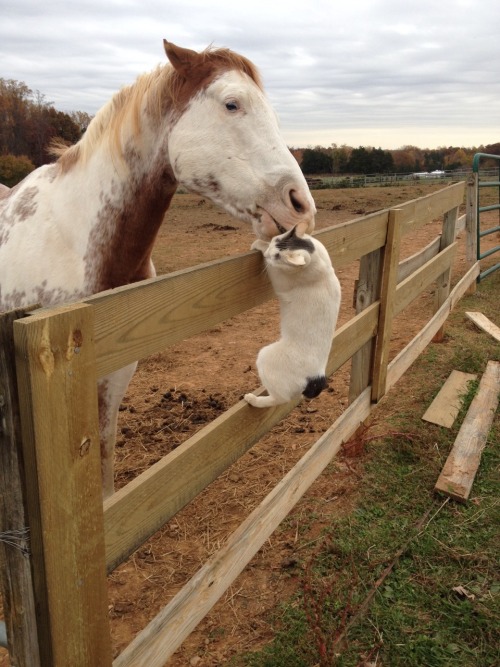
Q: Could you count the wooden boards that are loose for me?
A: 3